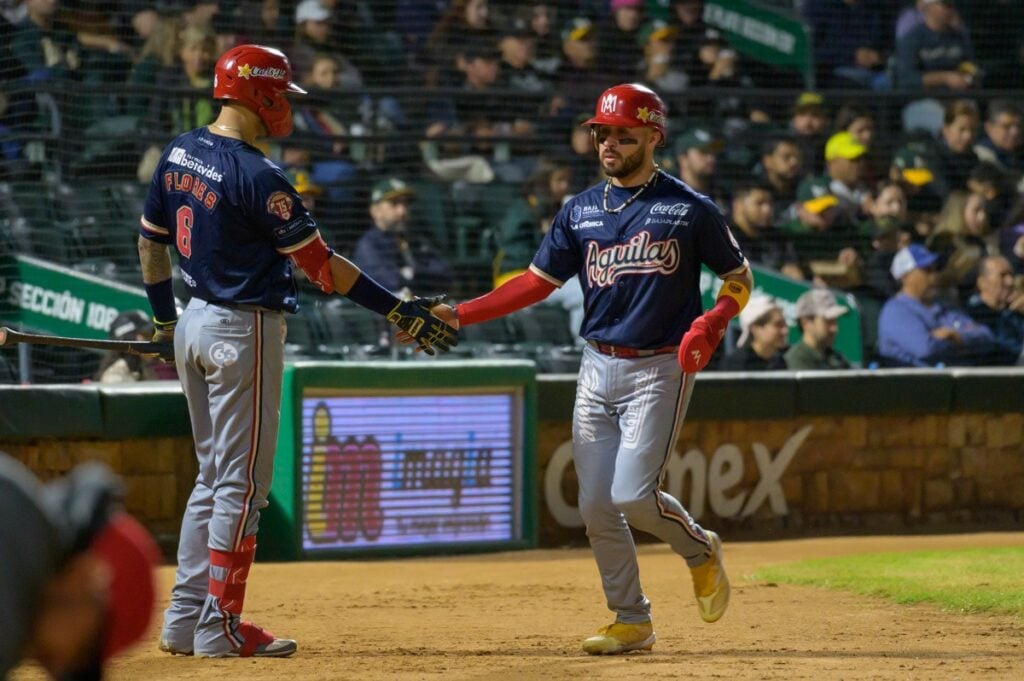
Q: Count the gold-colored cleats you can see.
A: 2